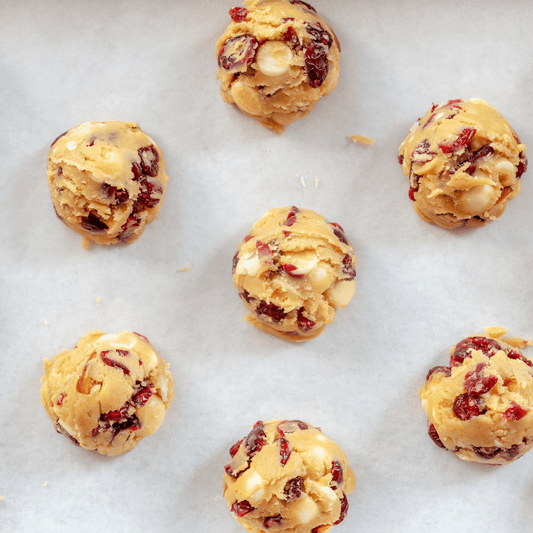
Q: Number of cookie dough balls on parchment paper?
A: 7